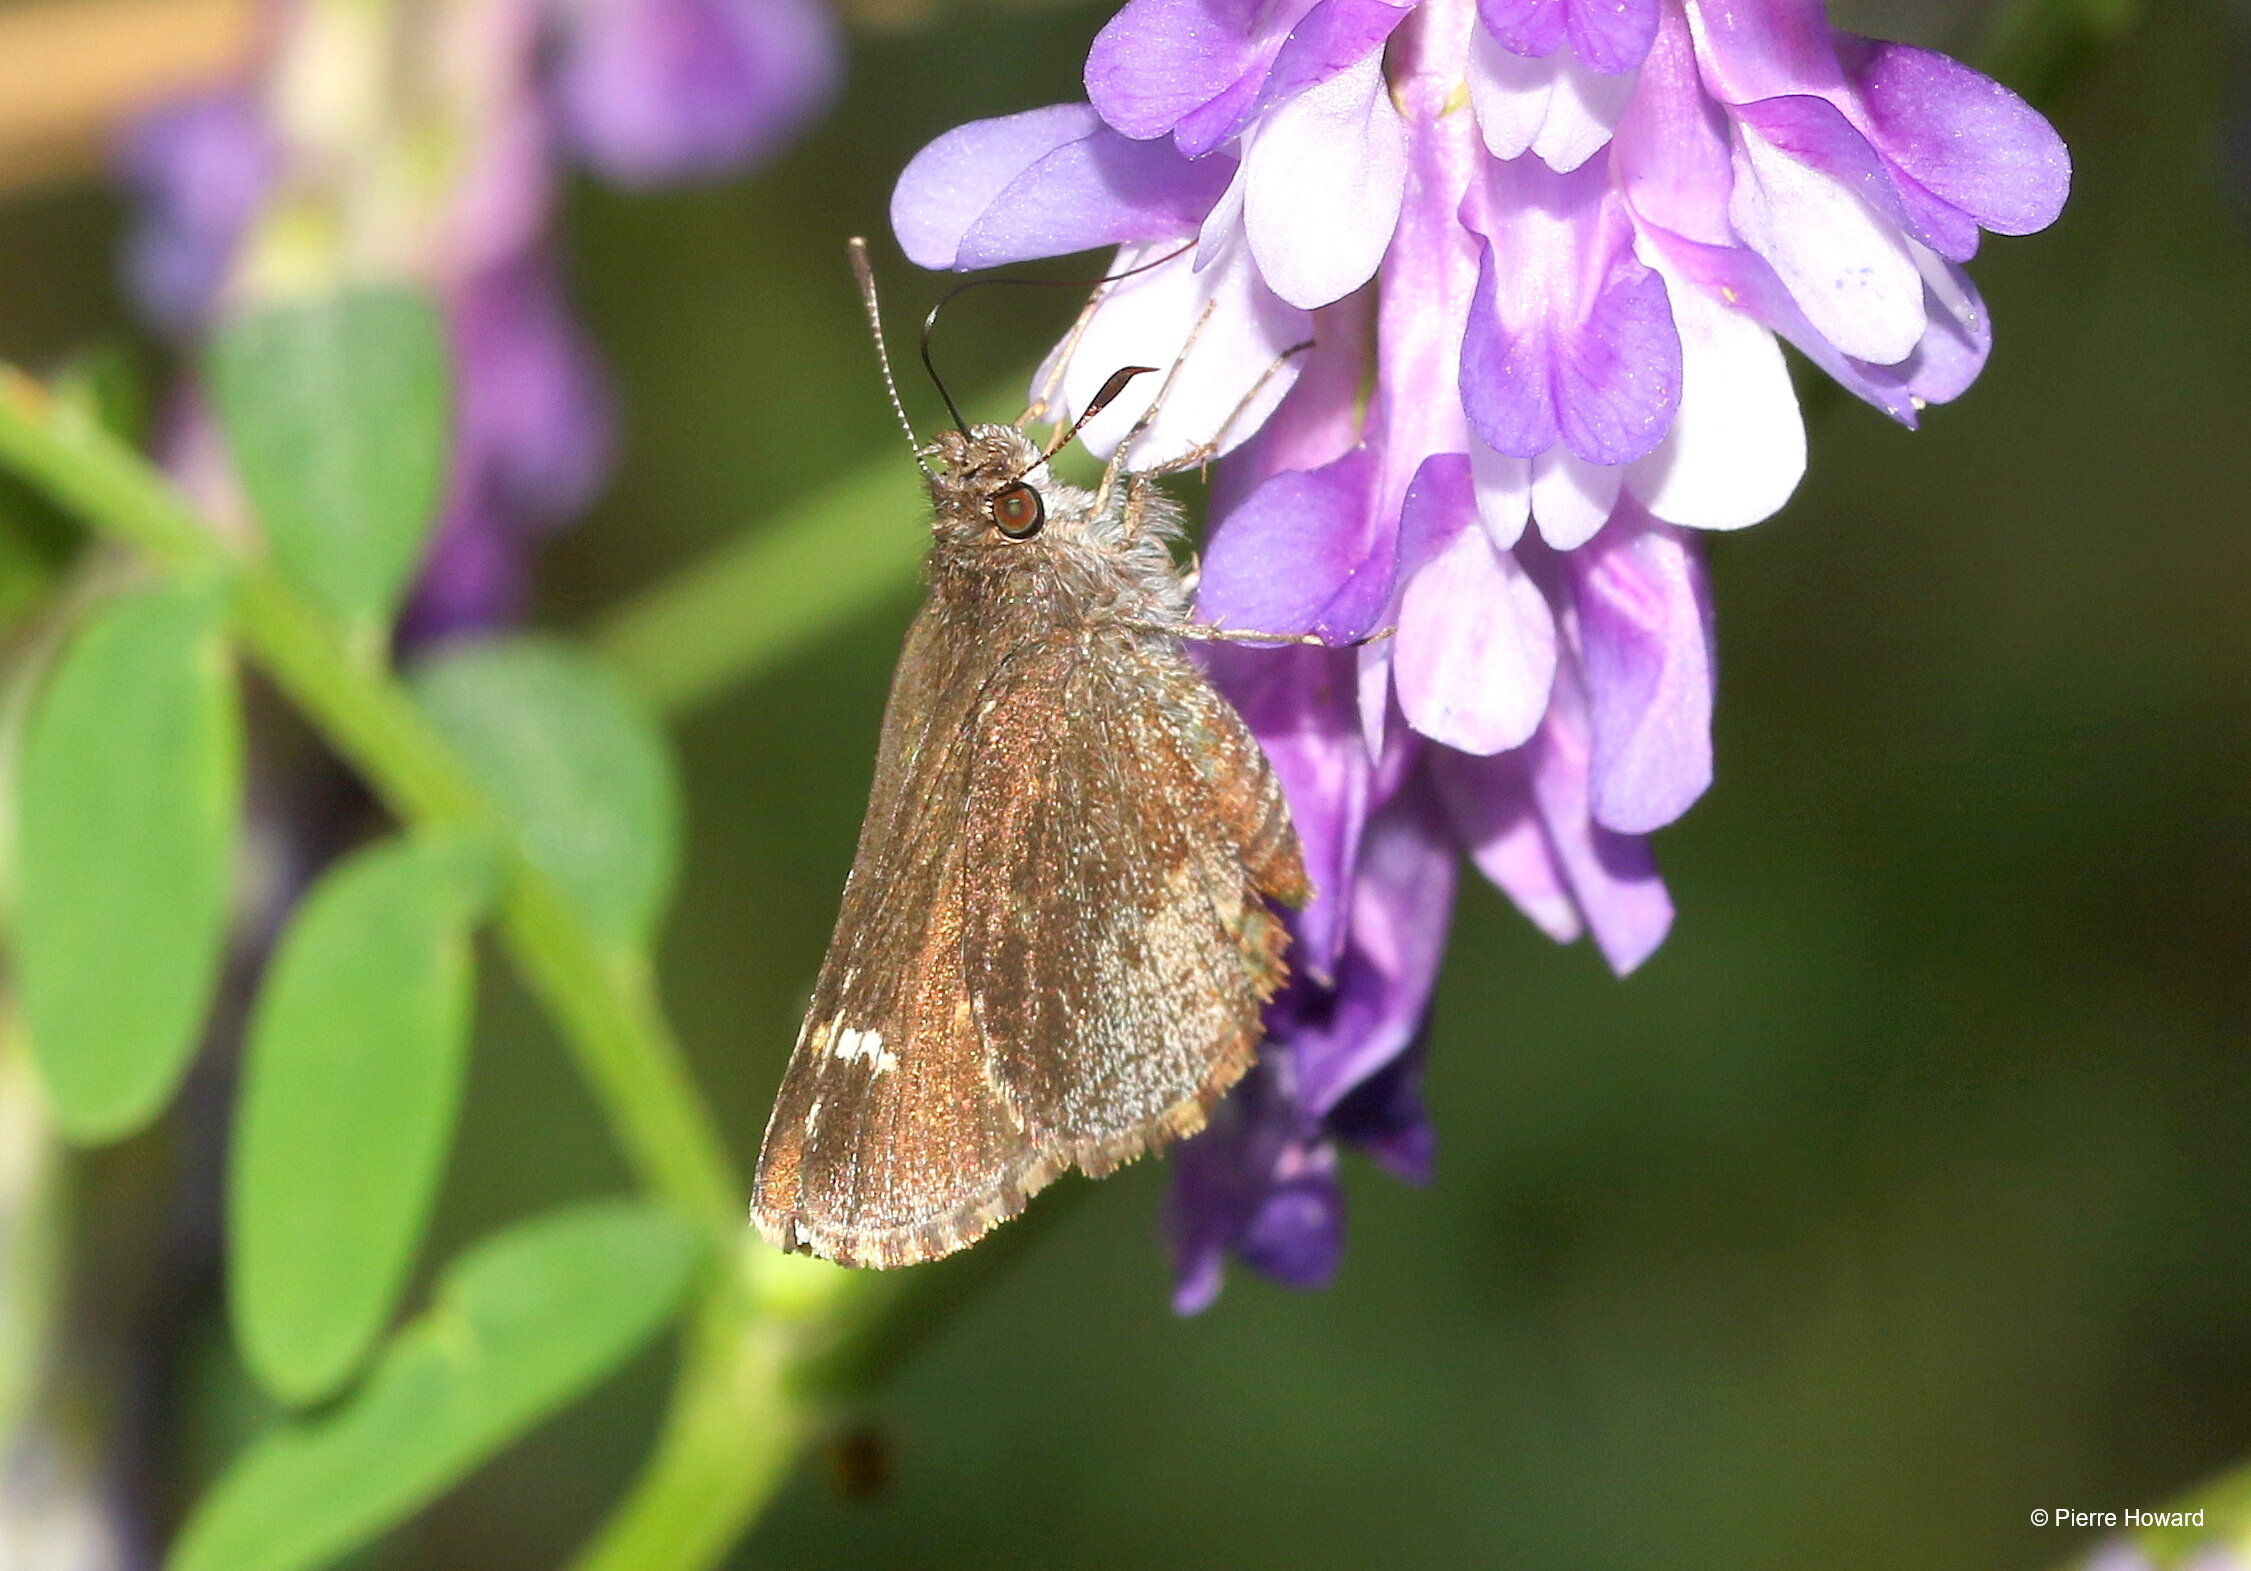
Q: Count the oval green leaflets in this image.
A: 5